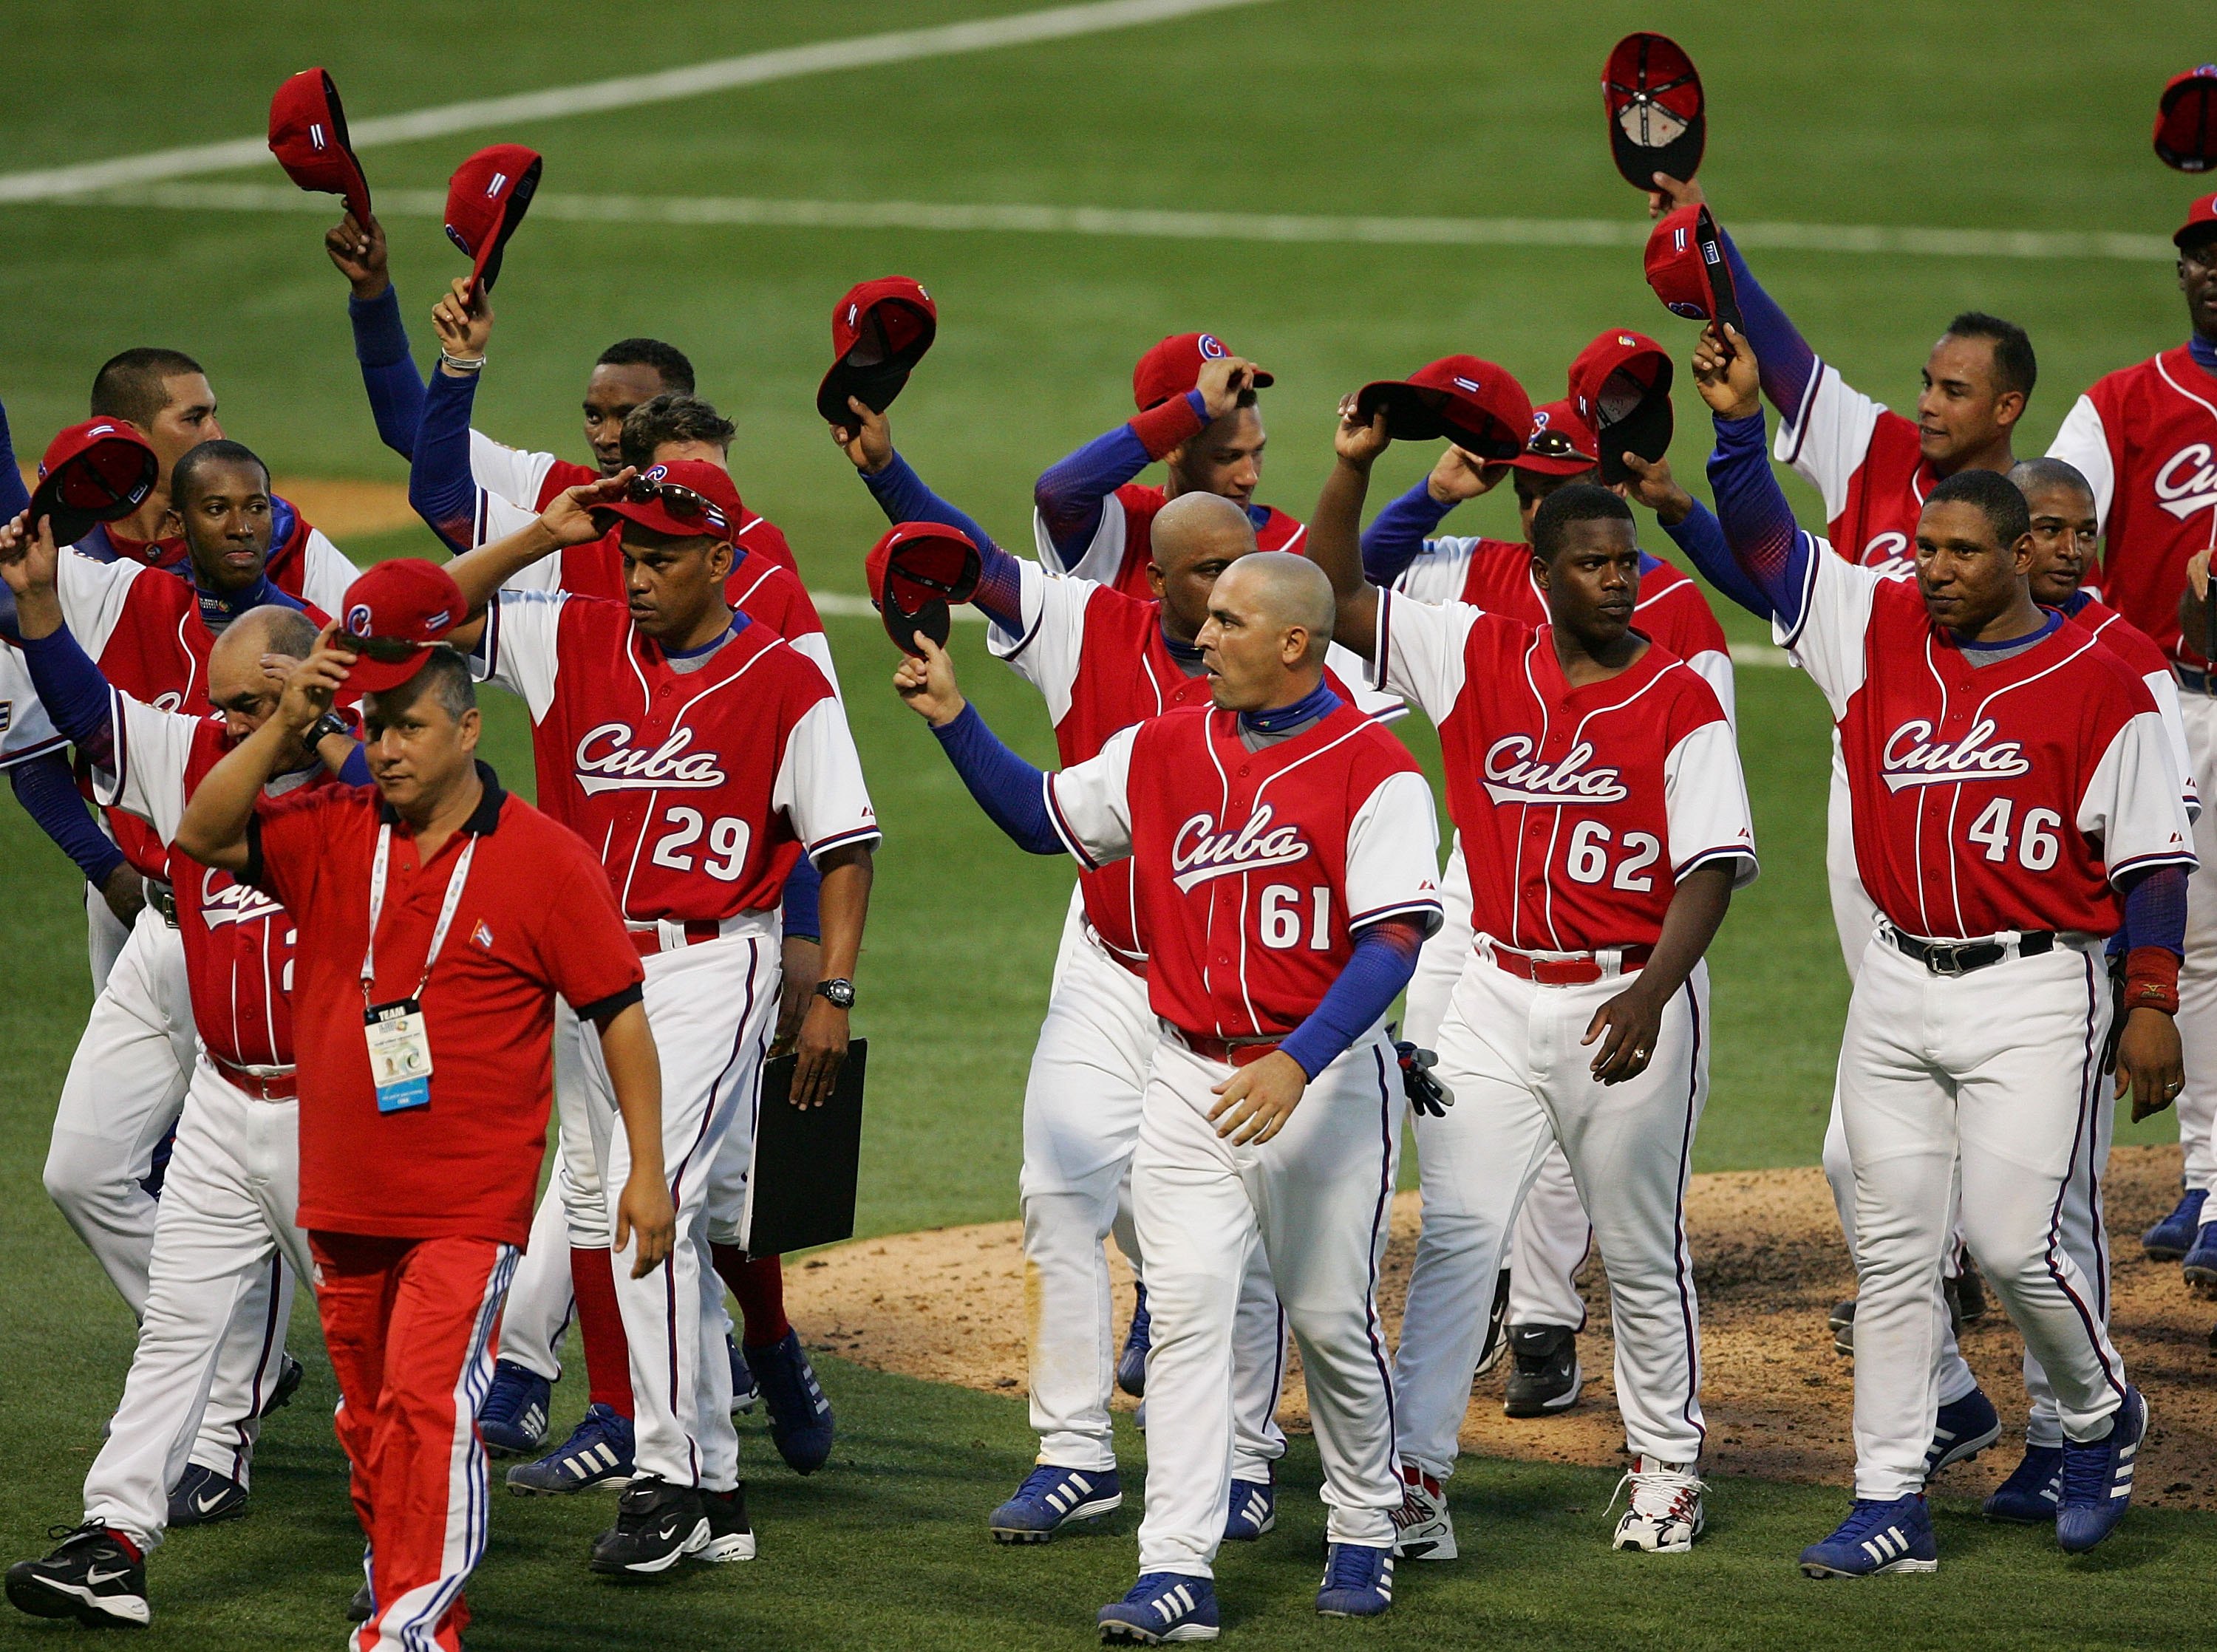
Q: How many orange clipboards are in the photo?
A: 0